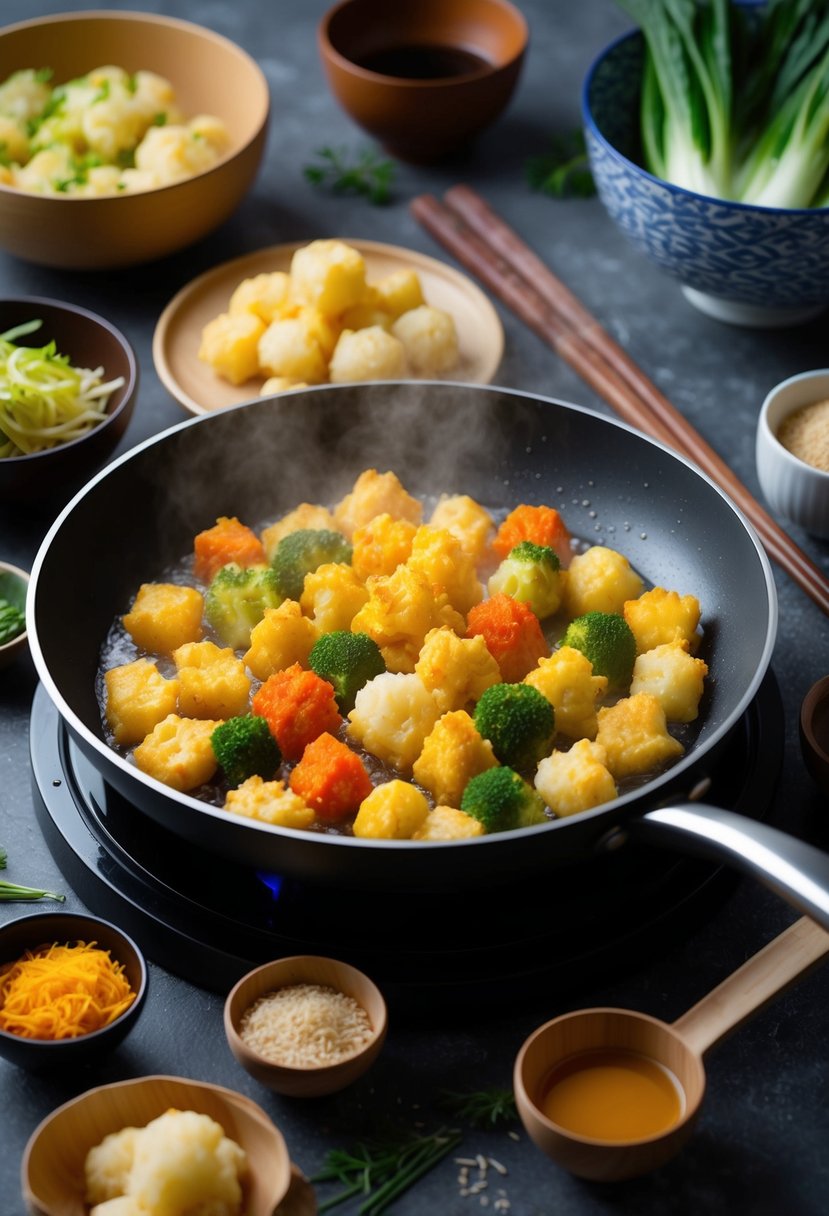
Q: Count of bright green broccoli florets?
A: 8